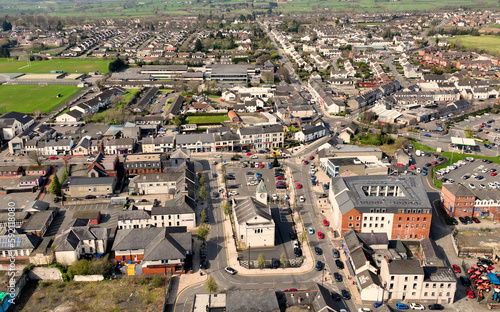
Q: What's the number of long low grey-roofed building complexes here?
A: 1